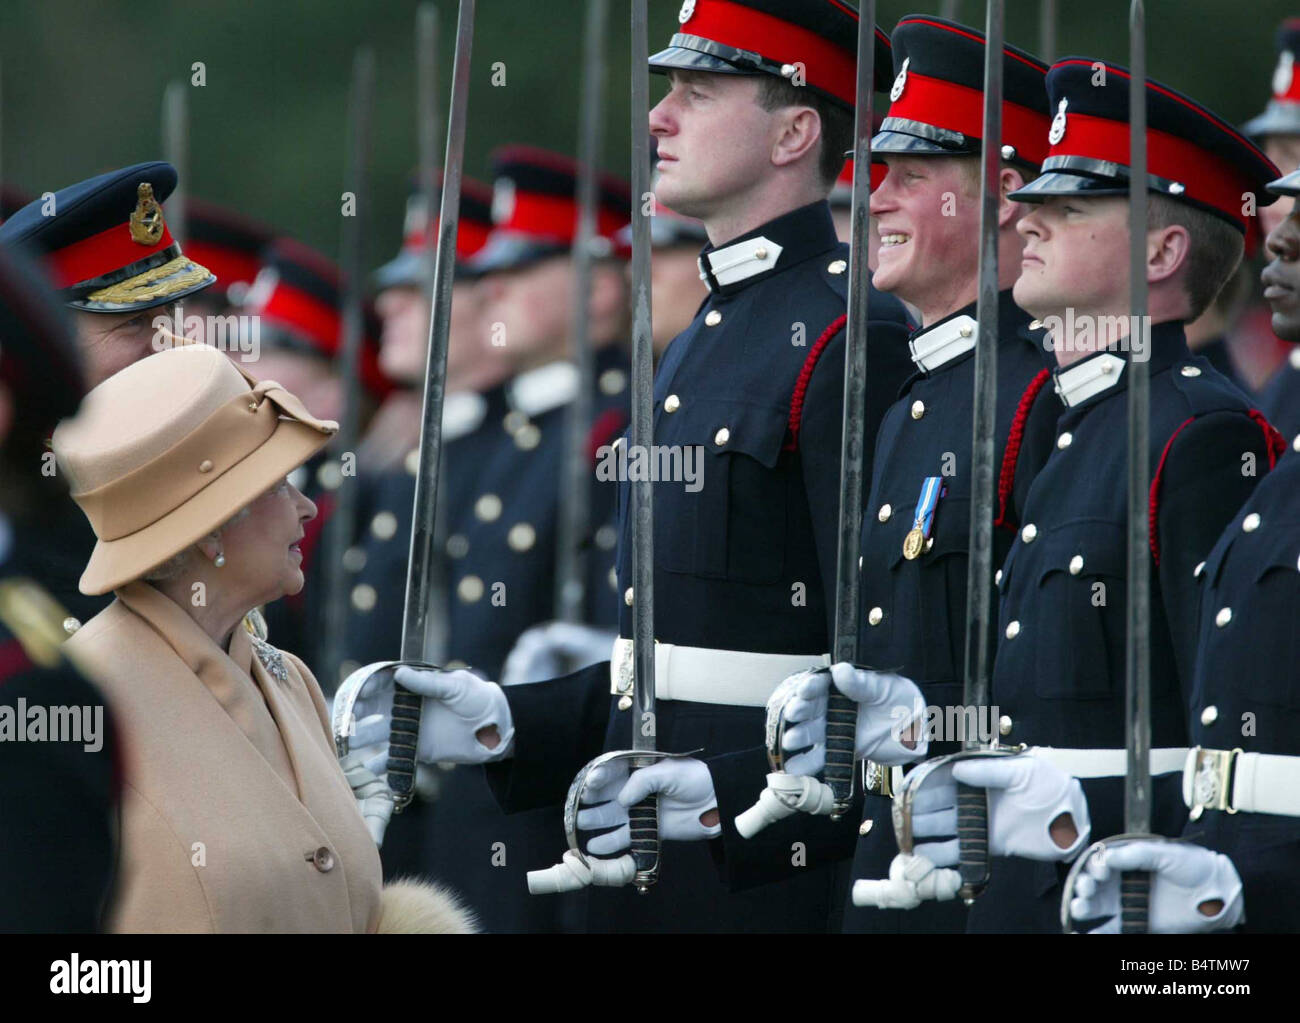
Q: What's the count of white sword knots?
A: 4